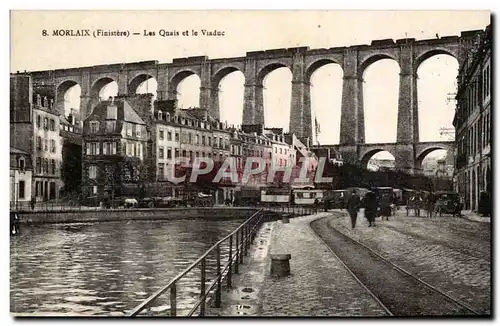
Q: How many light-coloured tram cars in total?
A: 2